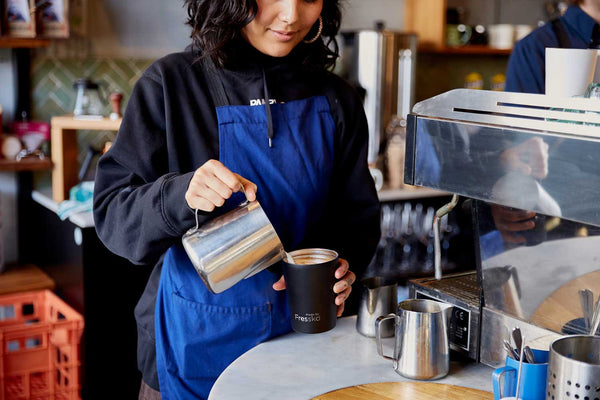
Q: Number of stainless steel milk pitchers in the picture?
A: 3